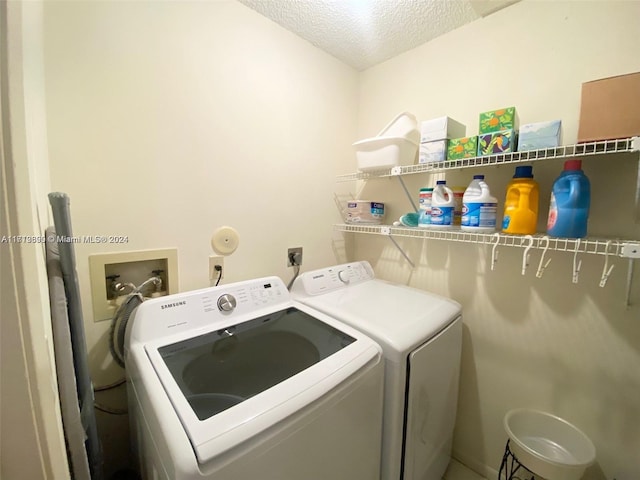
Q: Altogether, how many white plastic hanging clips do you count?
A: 5